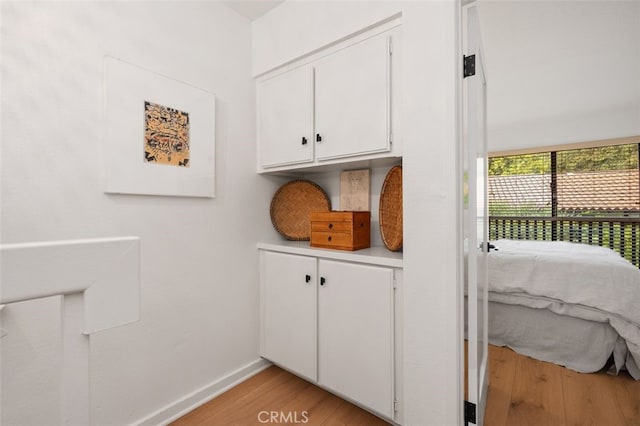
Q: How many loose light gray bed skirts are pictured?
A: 1